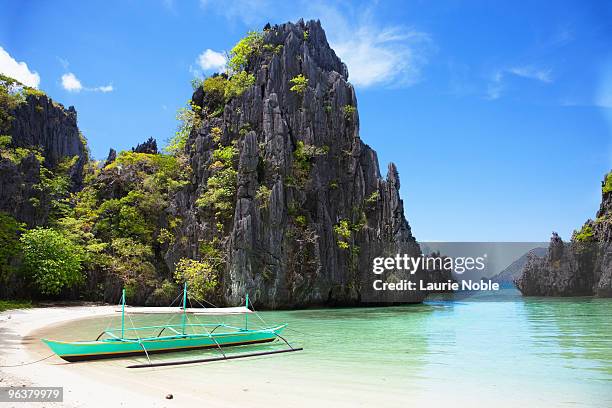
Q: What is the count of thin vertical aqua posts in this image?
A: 3